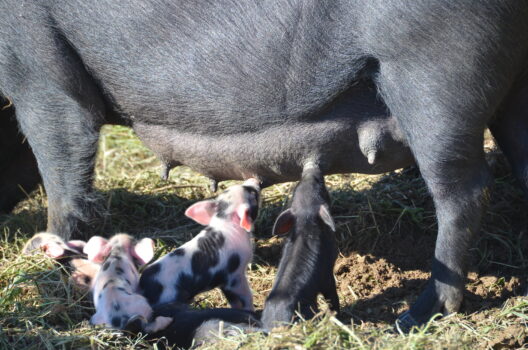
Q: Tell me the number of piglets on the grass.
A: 5